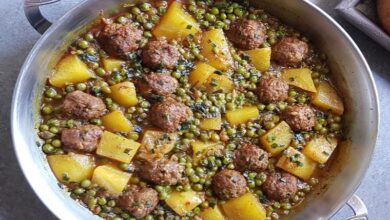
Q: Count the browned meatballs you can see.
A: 15